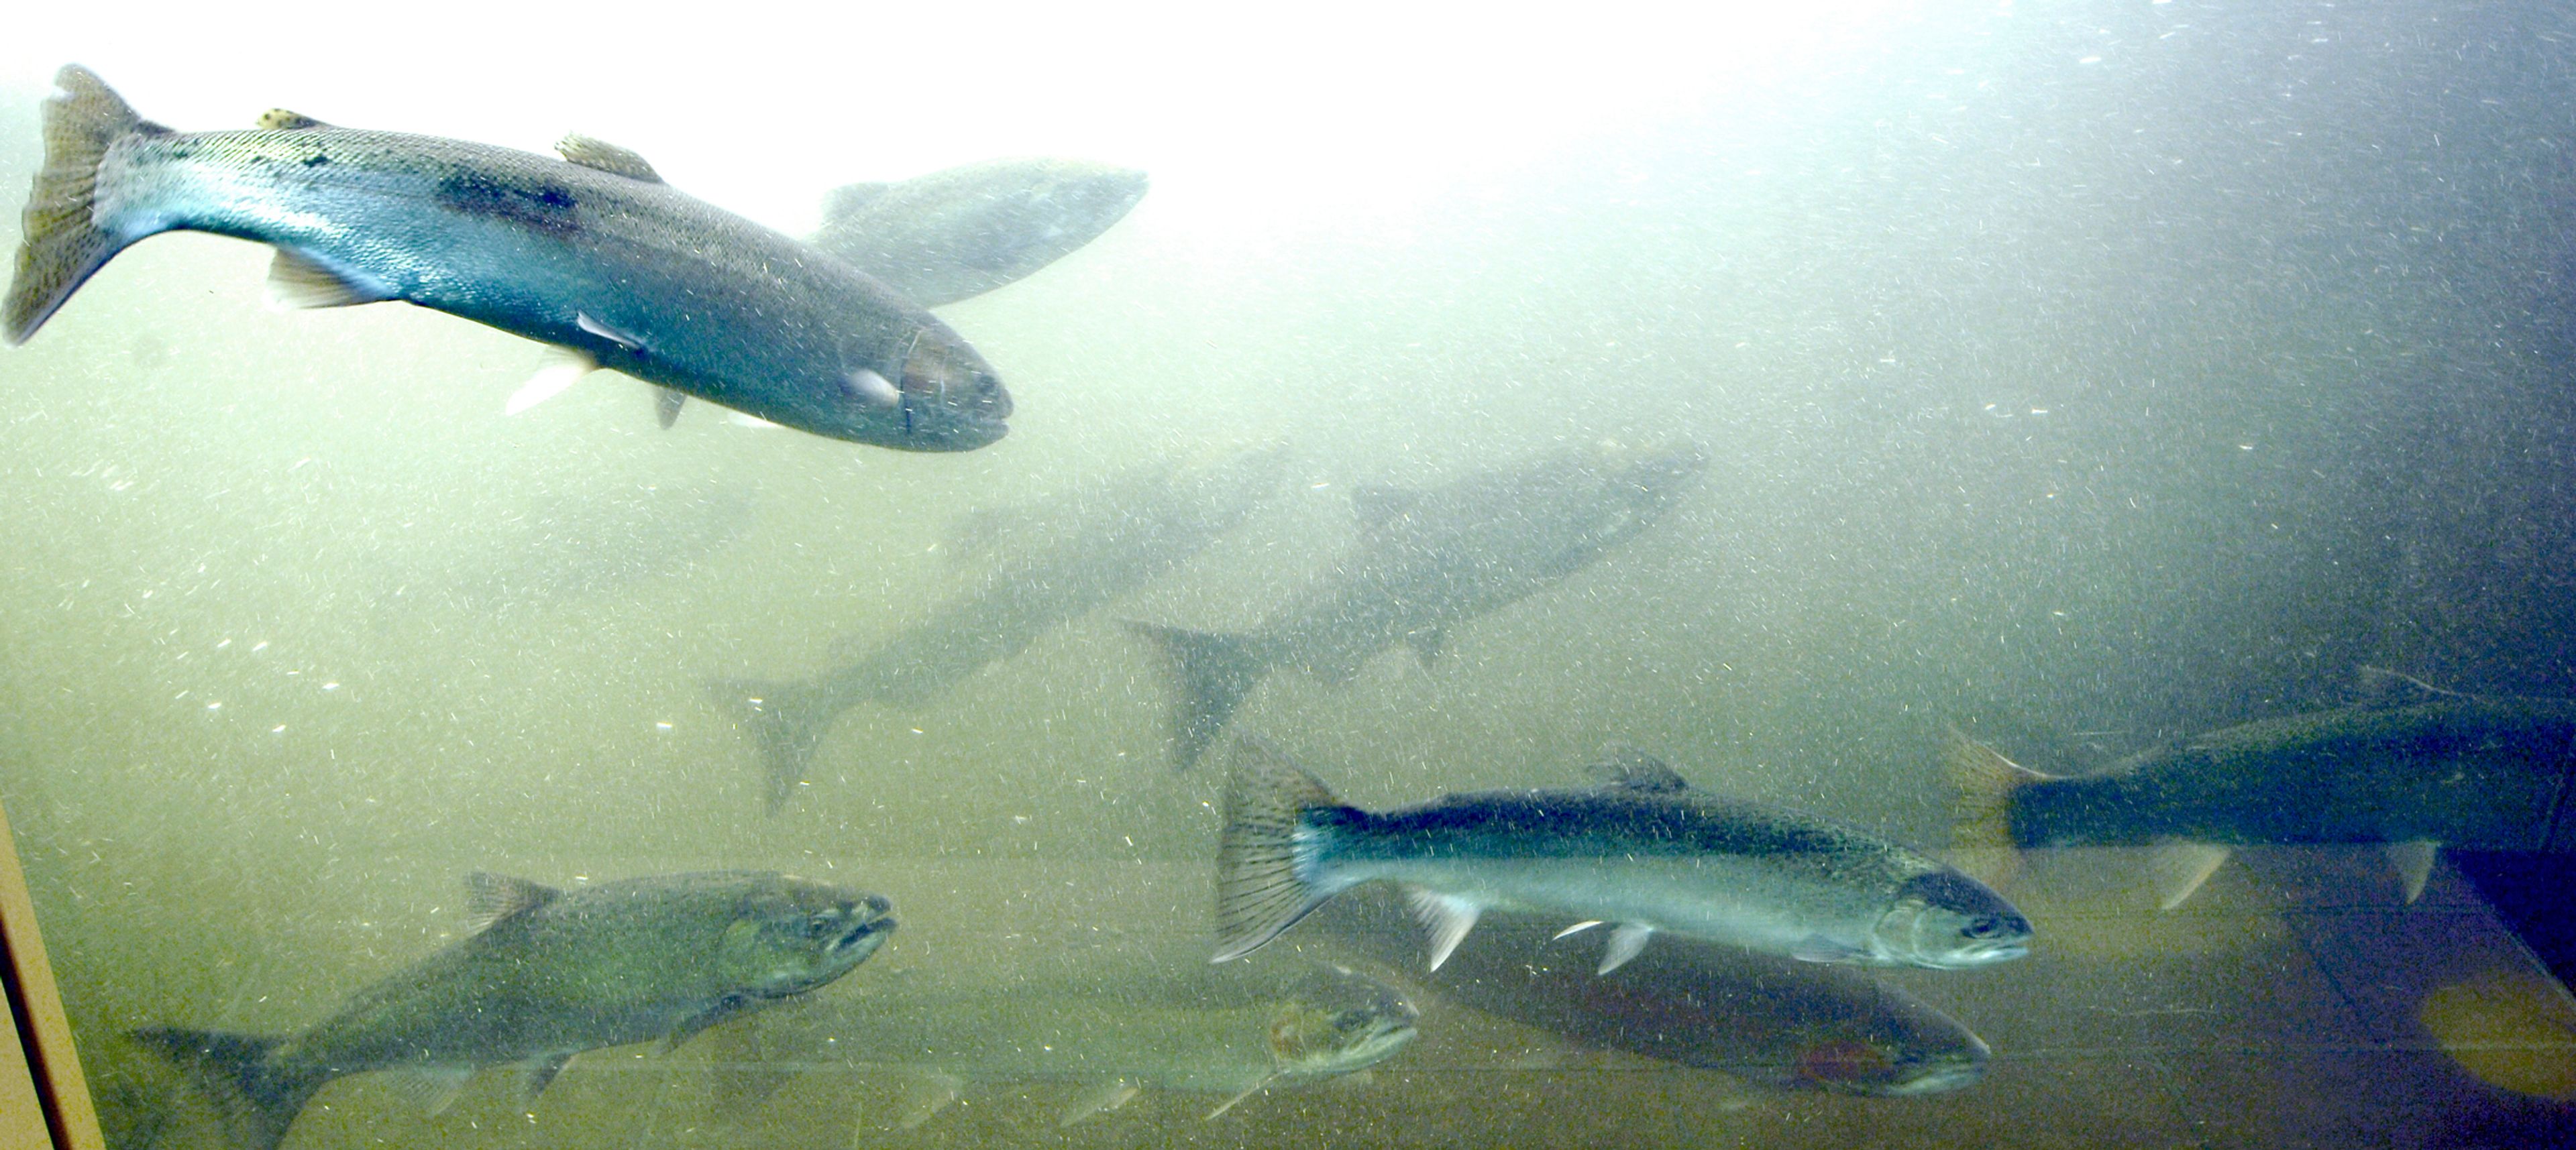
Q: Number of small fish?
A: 0